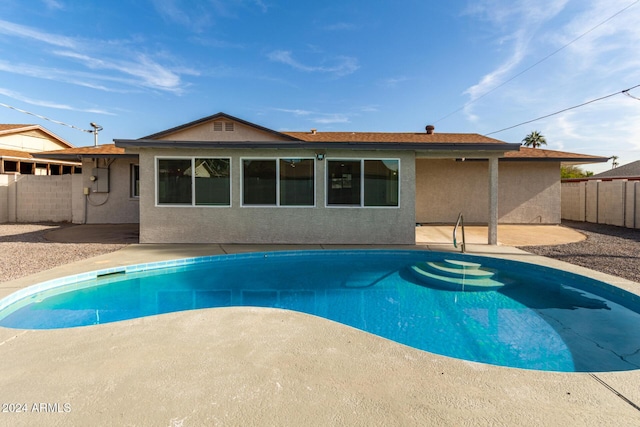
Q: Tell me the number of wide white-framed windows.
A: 3